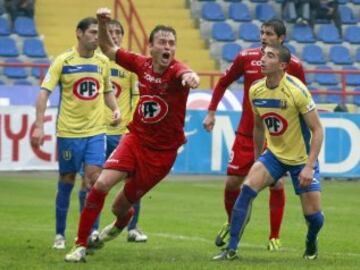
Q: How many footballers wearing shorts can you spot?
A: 5